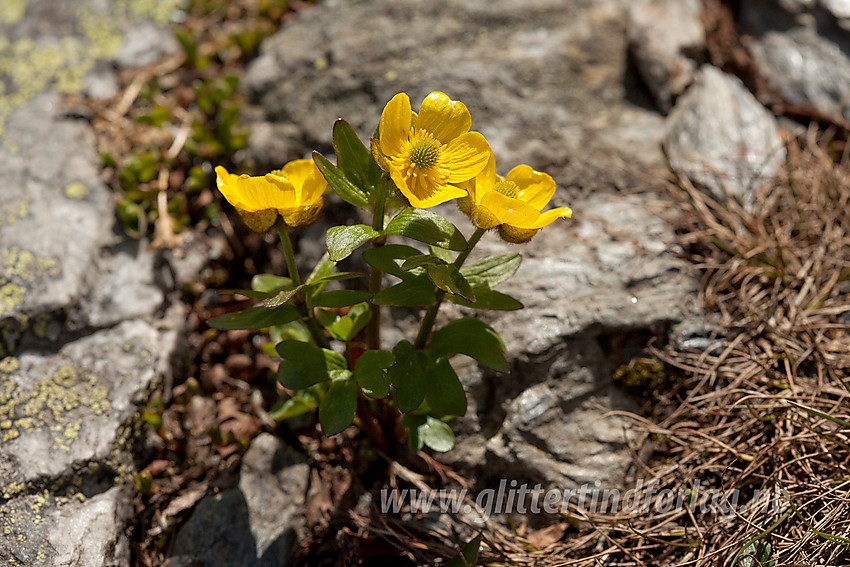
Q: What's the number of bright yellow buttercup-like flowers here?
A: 3